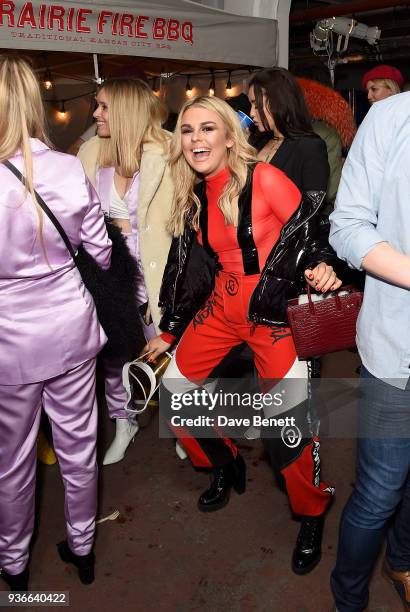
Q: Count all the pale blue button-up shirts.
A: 1